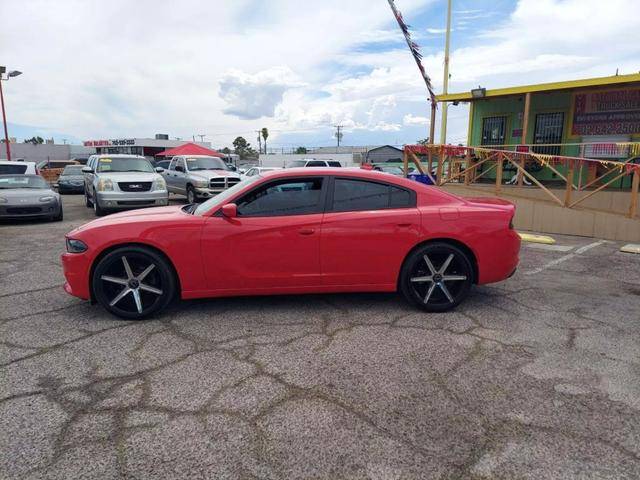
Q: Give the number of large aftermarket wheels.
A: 2